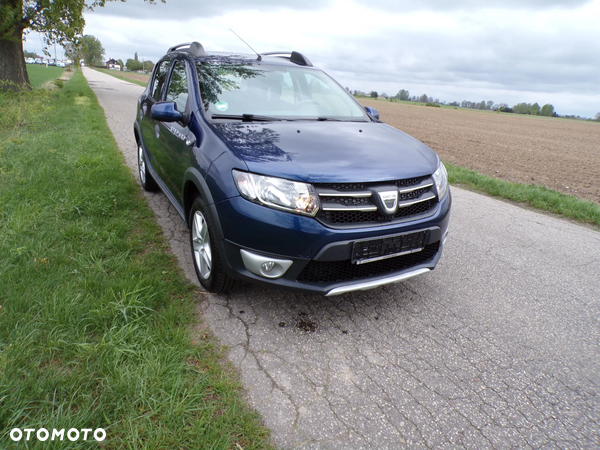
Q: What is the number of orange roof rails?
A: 0